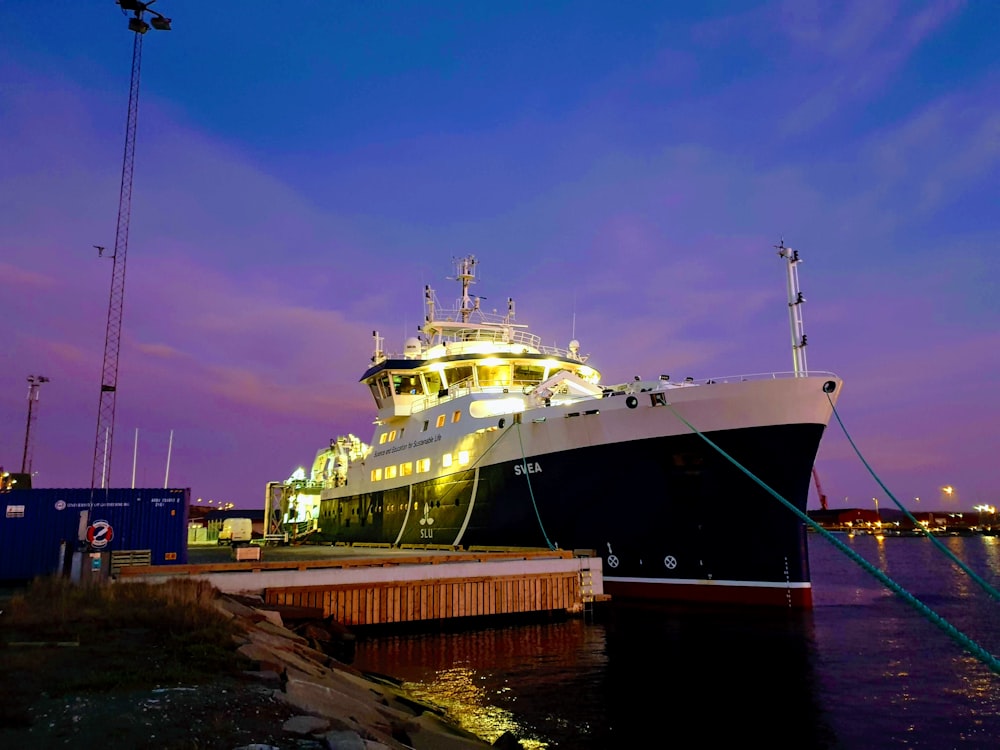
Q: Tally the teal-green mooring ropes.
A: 3